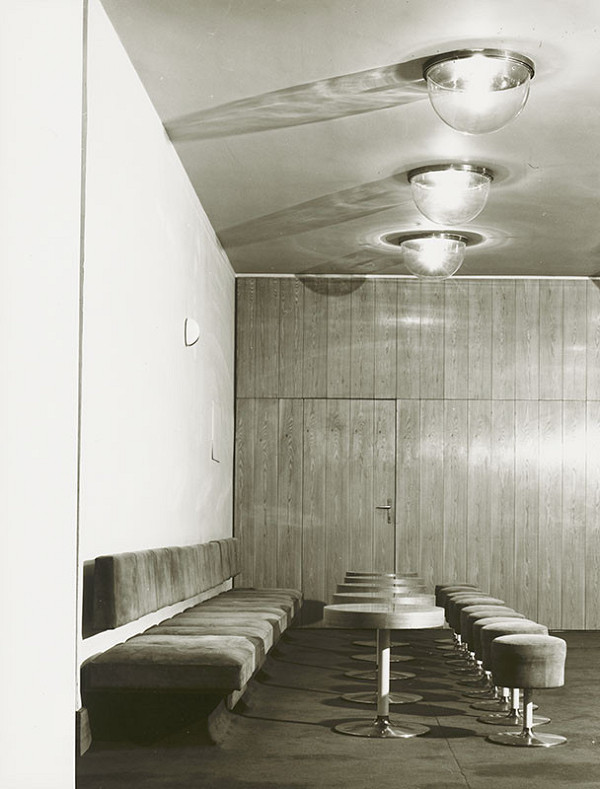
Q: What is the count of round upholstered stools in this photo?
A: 10